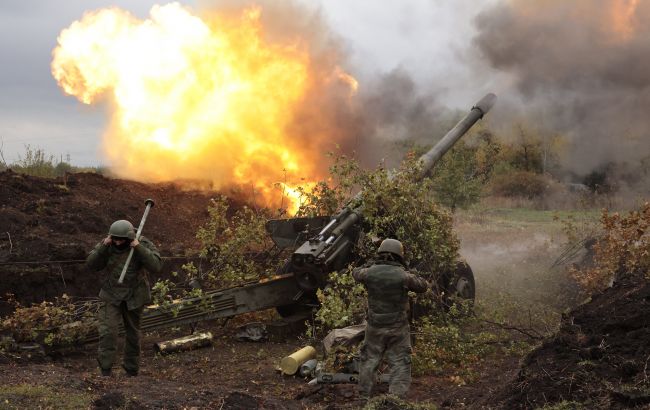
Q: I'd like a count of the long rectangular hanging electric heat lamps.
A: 0